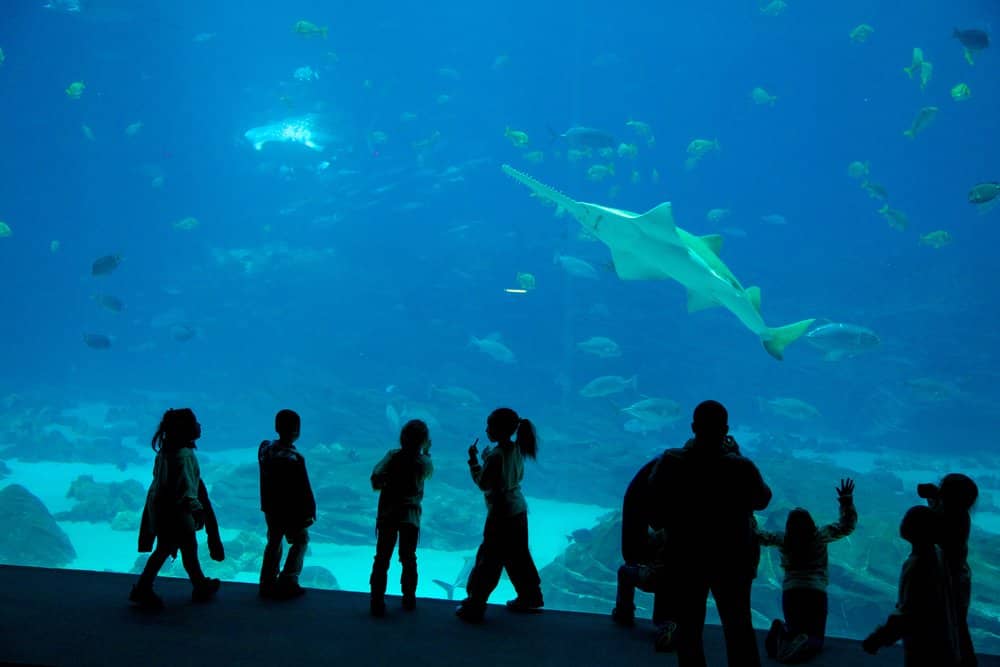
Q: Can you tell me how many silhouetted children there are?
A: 7